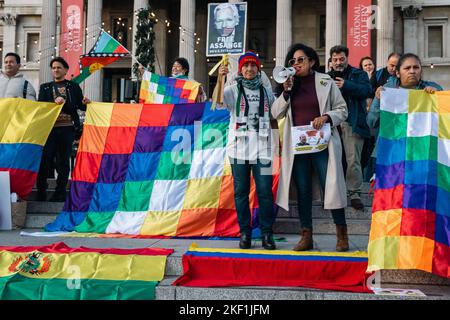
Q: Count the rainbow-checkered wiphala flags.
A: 3